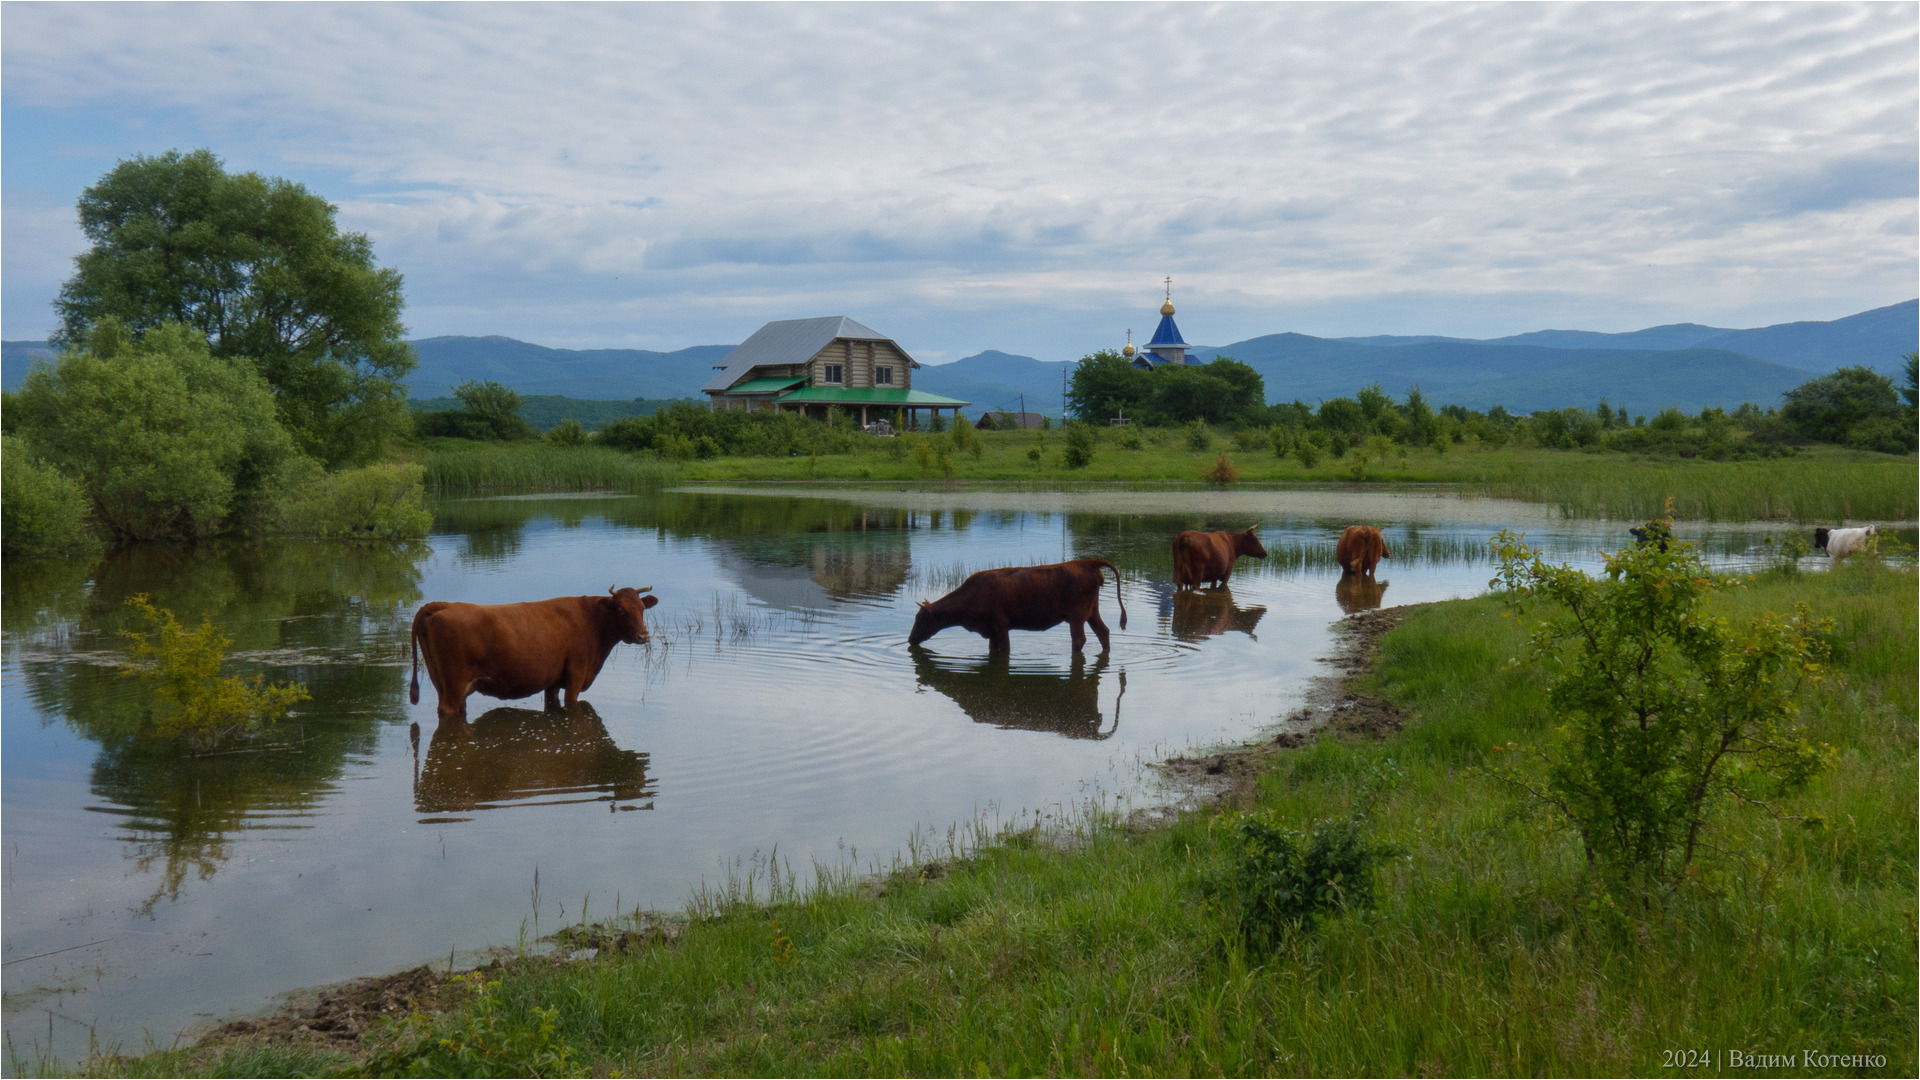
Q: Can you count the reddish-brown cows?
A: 4